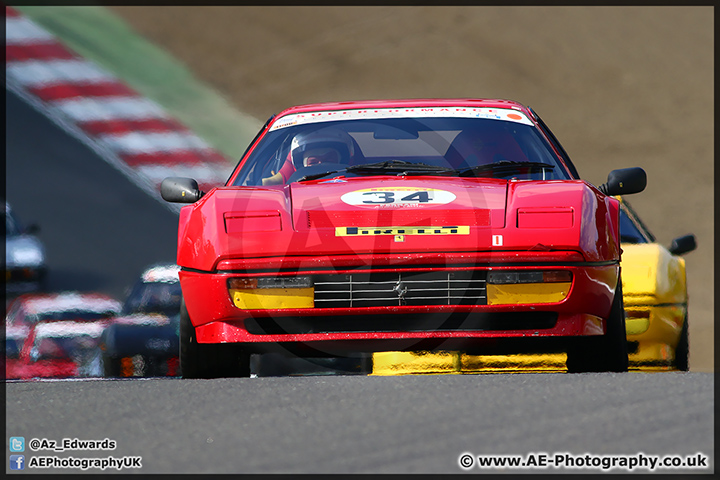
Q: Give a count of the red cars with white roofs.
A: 2